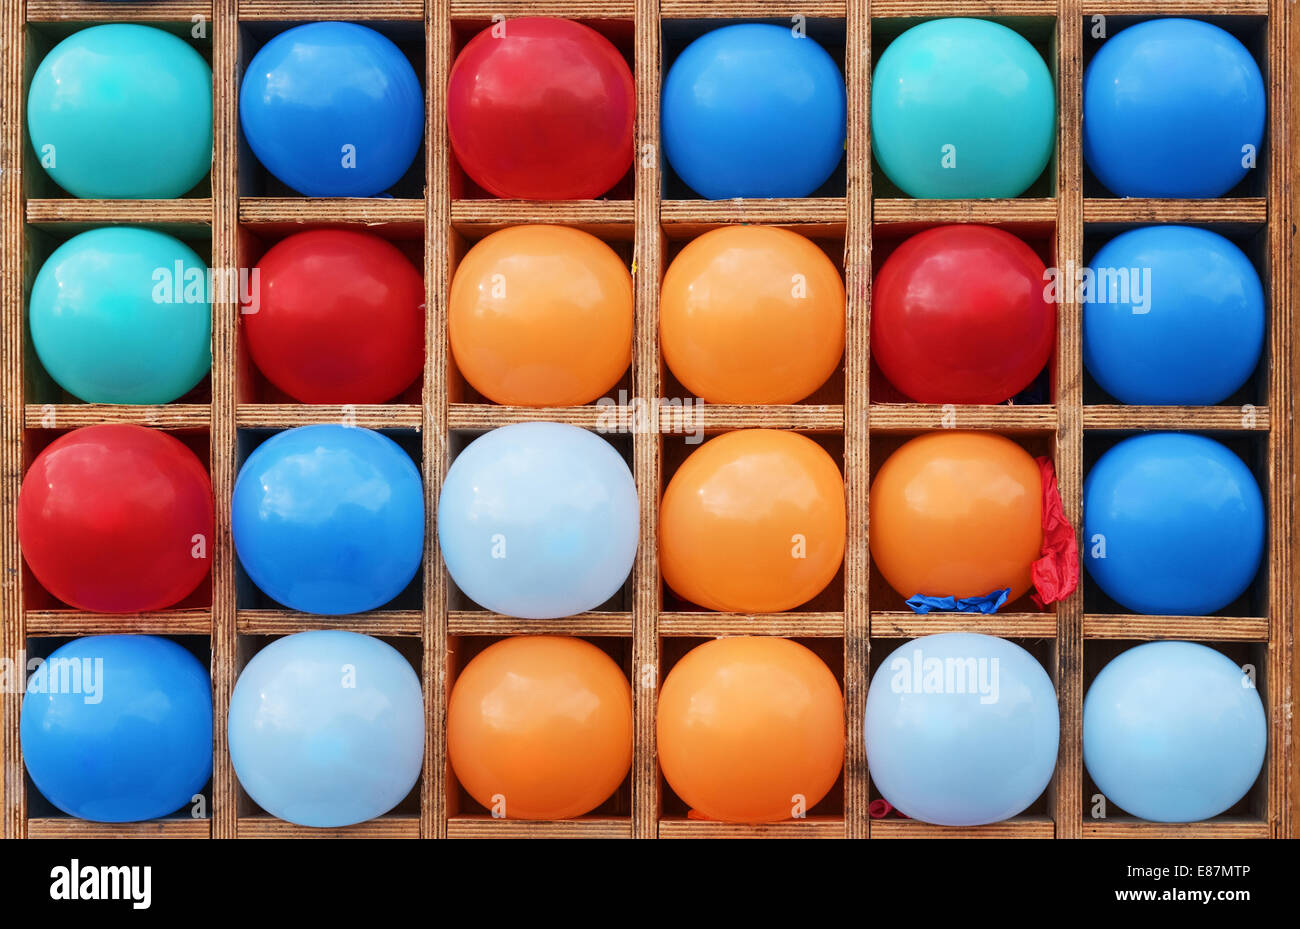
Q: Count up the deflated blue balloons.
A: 1